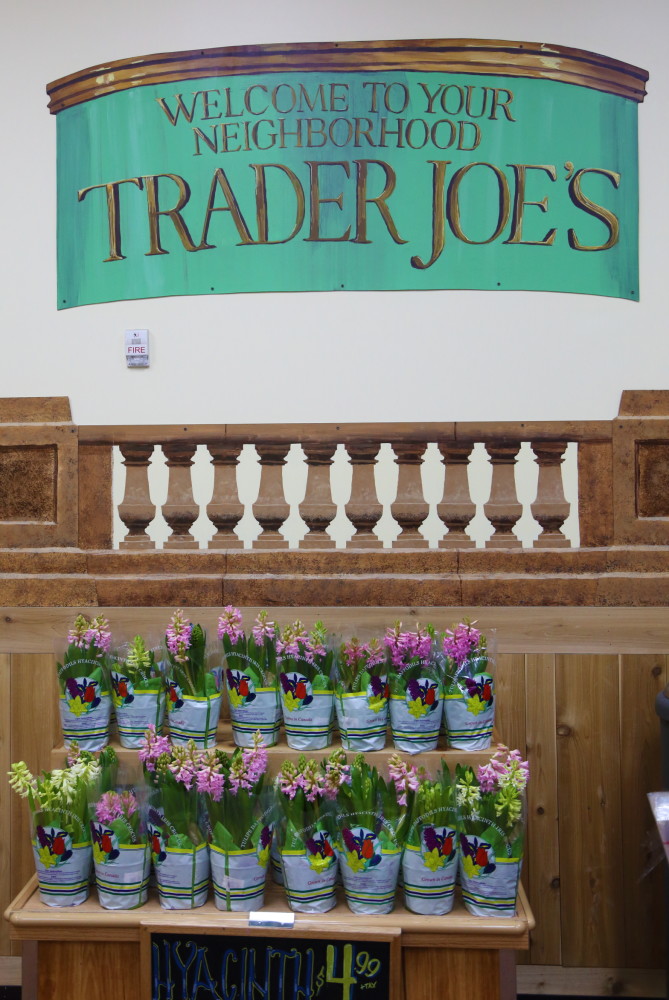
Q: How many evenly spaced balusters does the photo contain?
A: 10